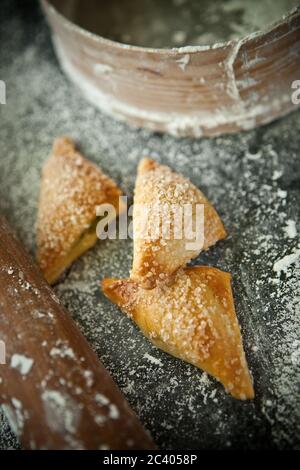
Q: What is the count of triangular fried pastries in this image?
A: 3